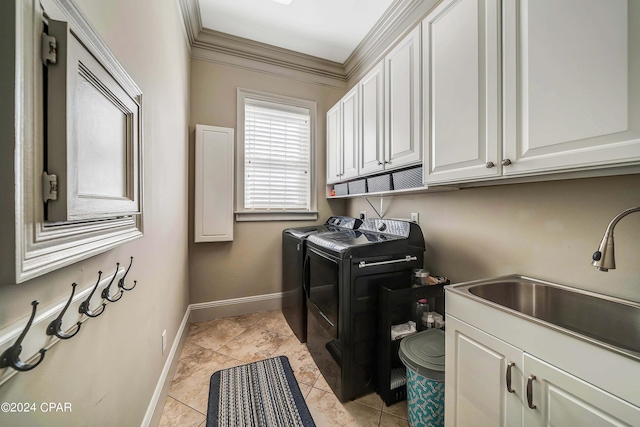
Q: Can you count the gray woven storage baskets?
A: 4